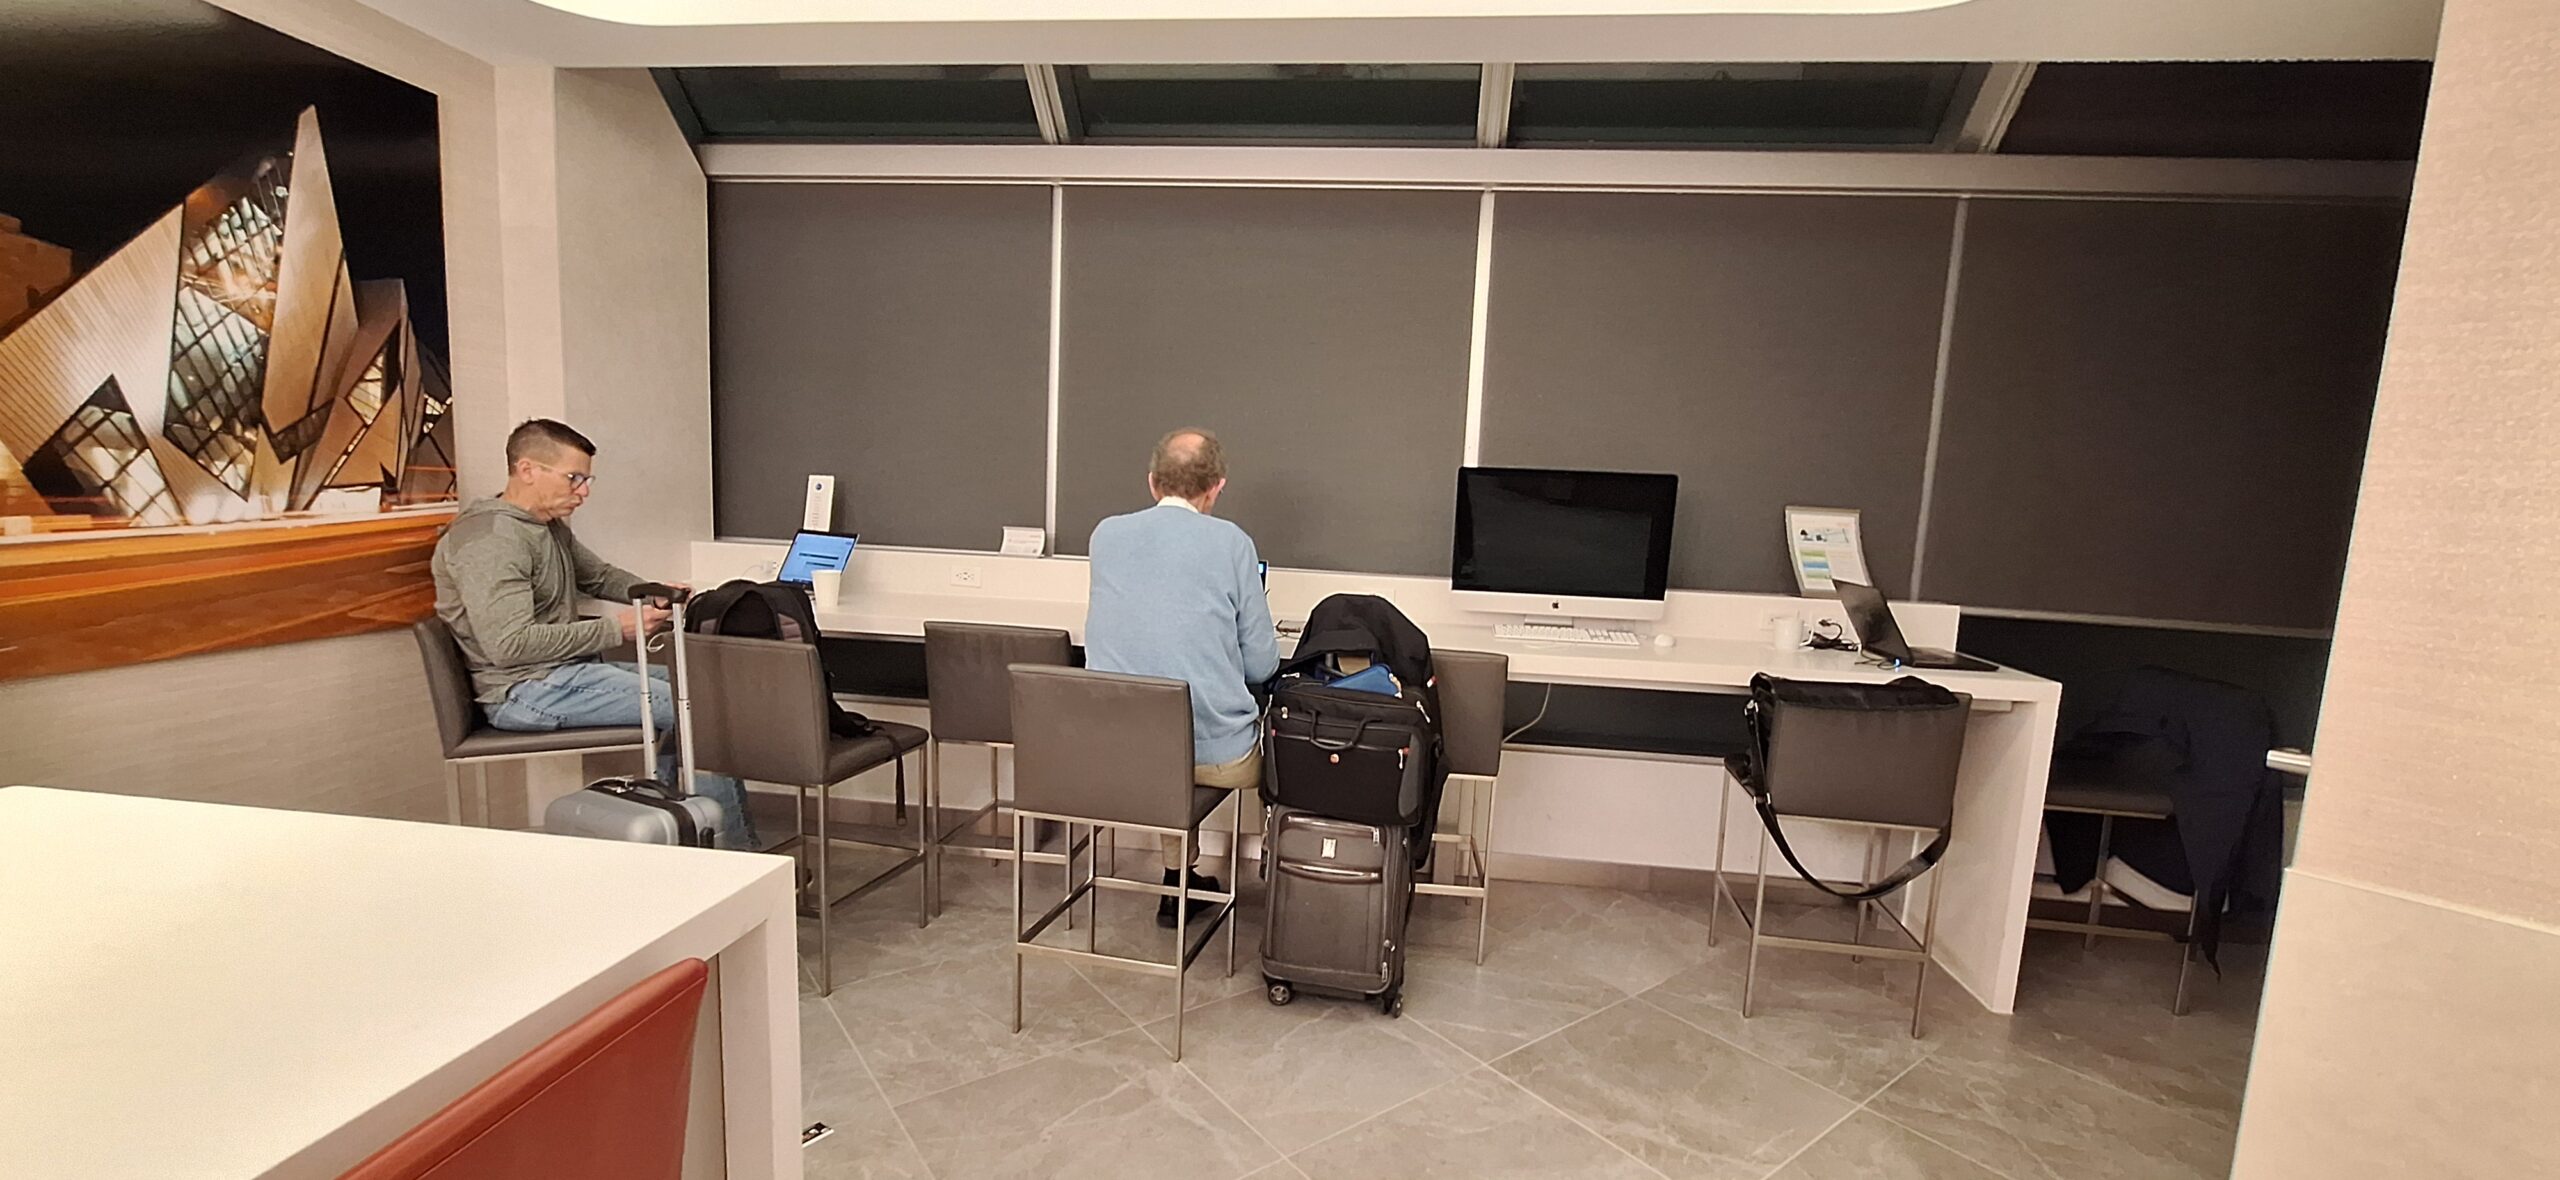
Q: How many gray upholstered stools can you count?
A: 7